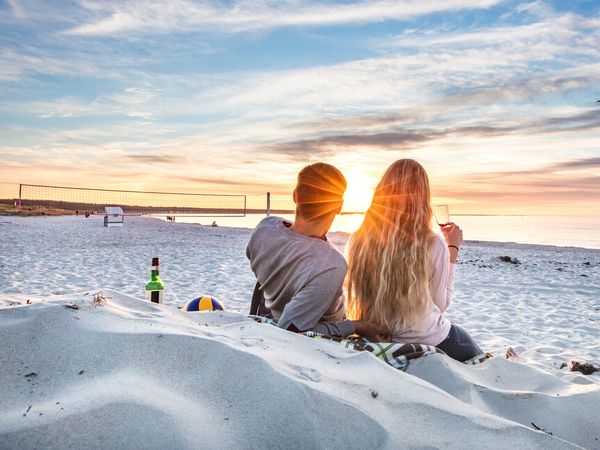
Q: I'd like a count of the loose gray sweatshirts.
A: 1